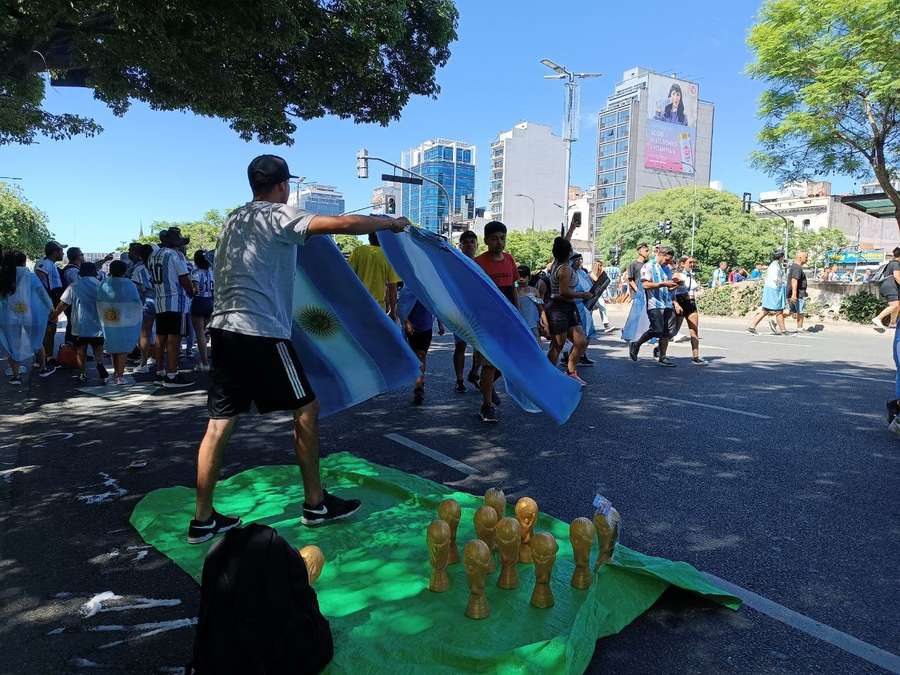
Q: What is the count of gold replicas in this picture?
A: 11